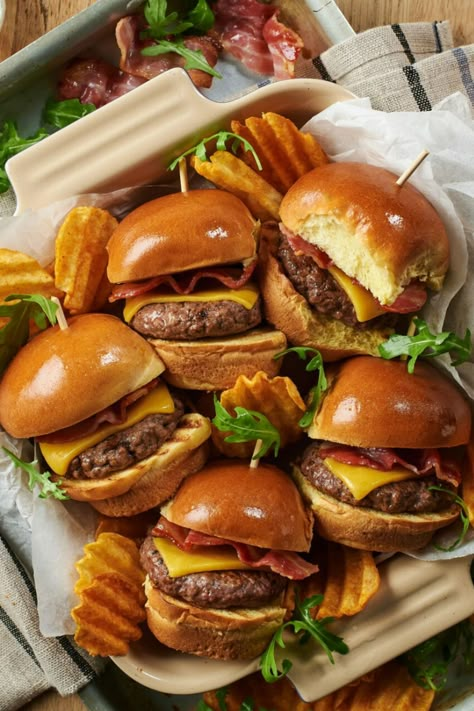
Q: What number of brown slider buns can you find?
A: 5